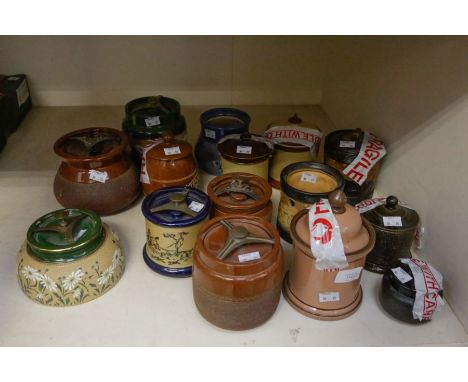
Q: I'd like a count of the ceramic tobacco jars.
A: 15